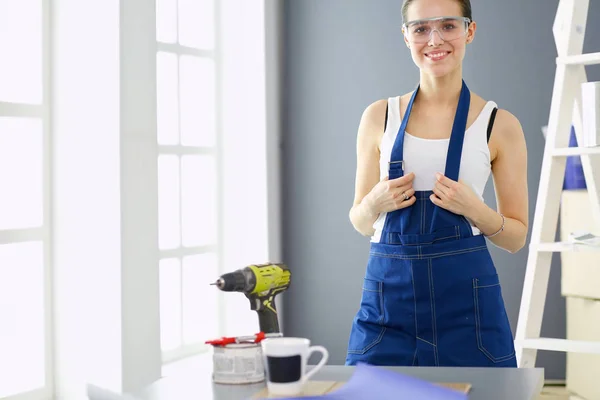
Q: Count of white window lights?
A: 11